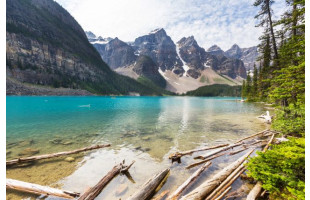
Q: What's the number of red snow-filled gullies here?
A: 0